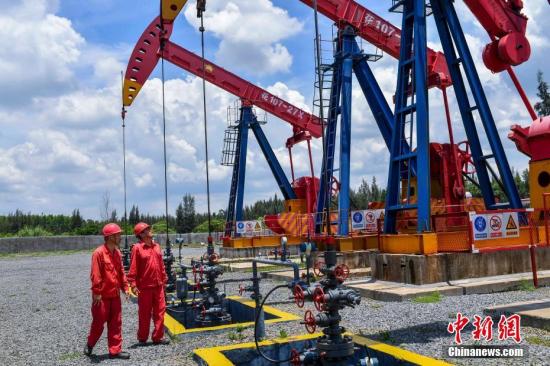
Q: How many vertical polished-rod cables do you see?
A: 4